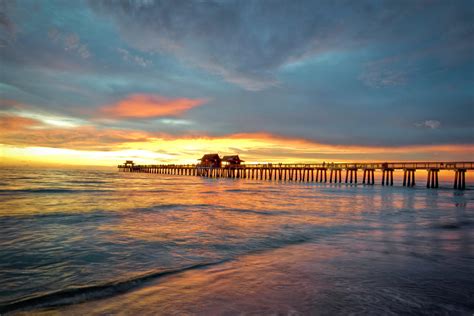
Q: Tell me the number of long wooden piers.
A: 1